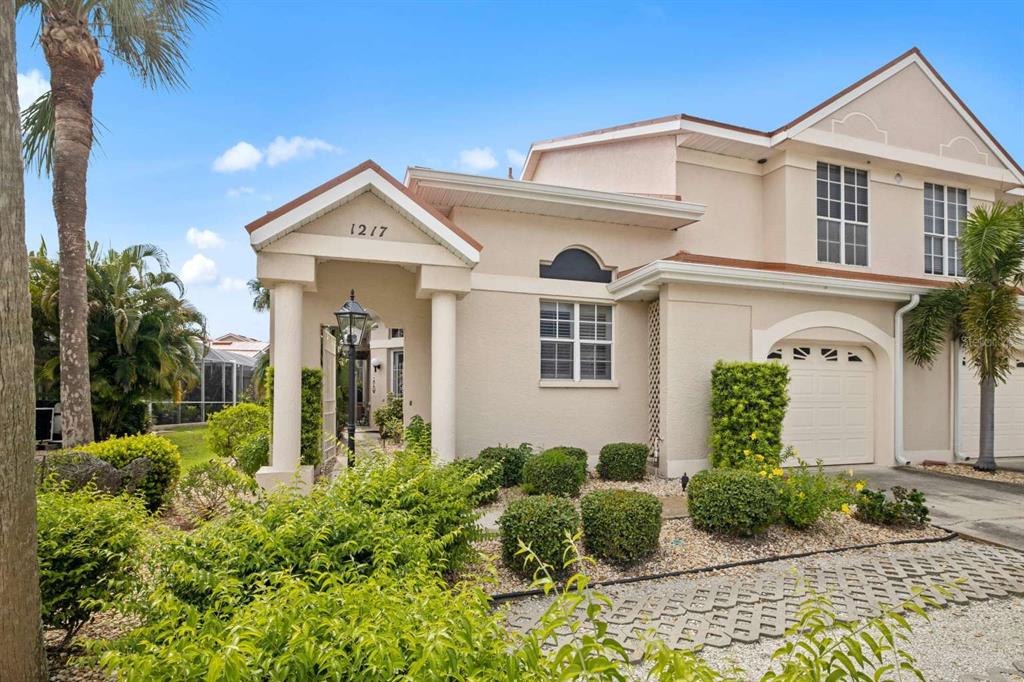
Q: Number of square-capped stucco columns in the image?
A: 2